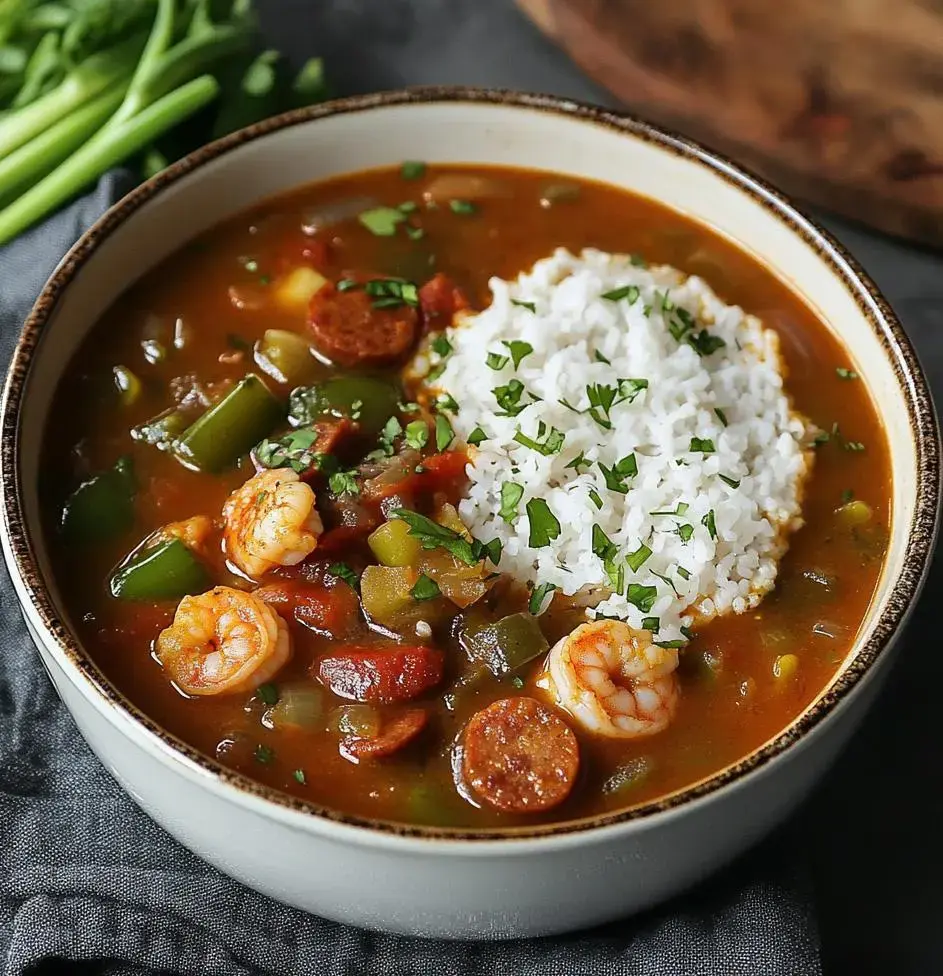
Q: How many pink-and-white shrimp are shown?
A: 3